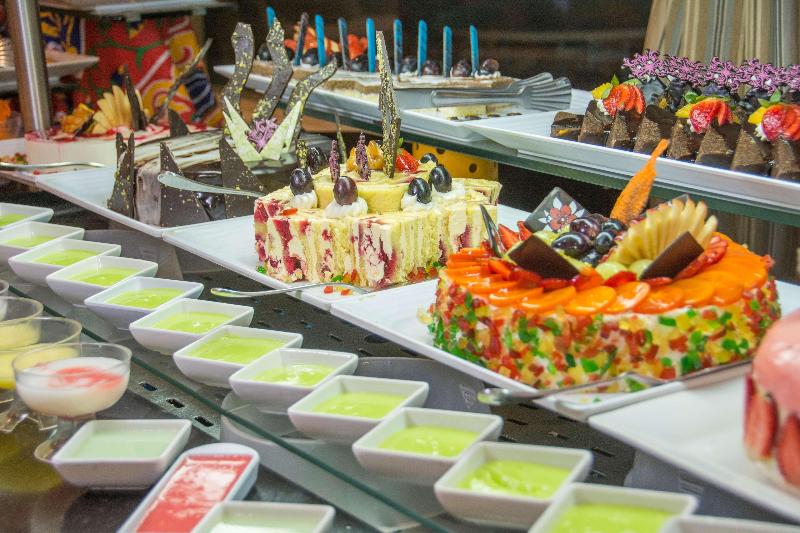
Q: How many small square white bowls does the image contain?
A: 15